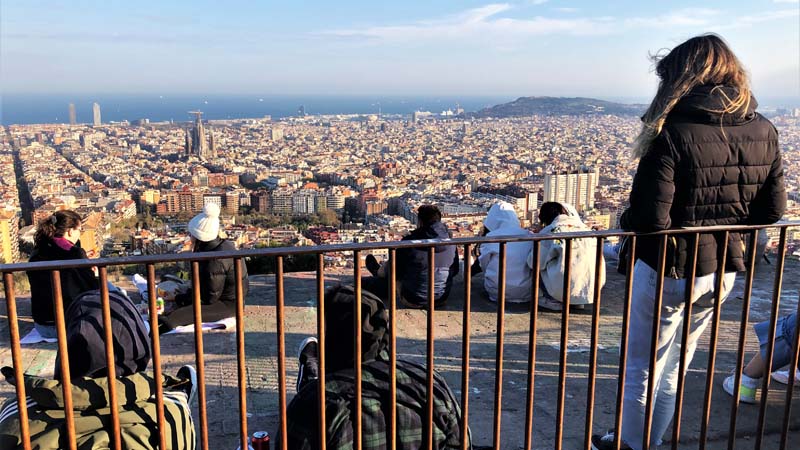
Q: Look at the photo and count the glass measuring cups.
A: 0